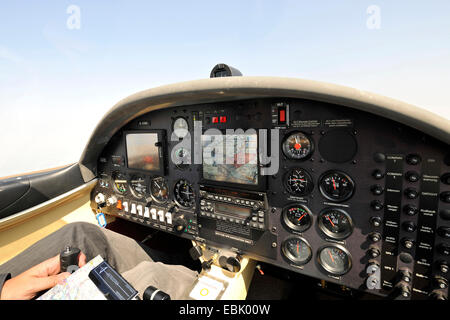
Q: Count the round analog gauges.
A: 13